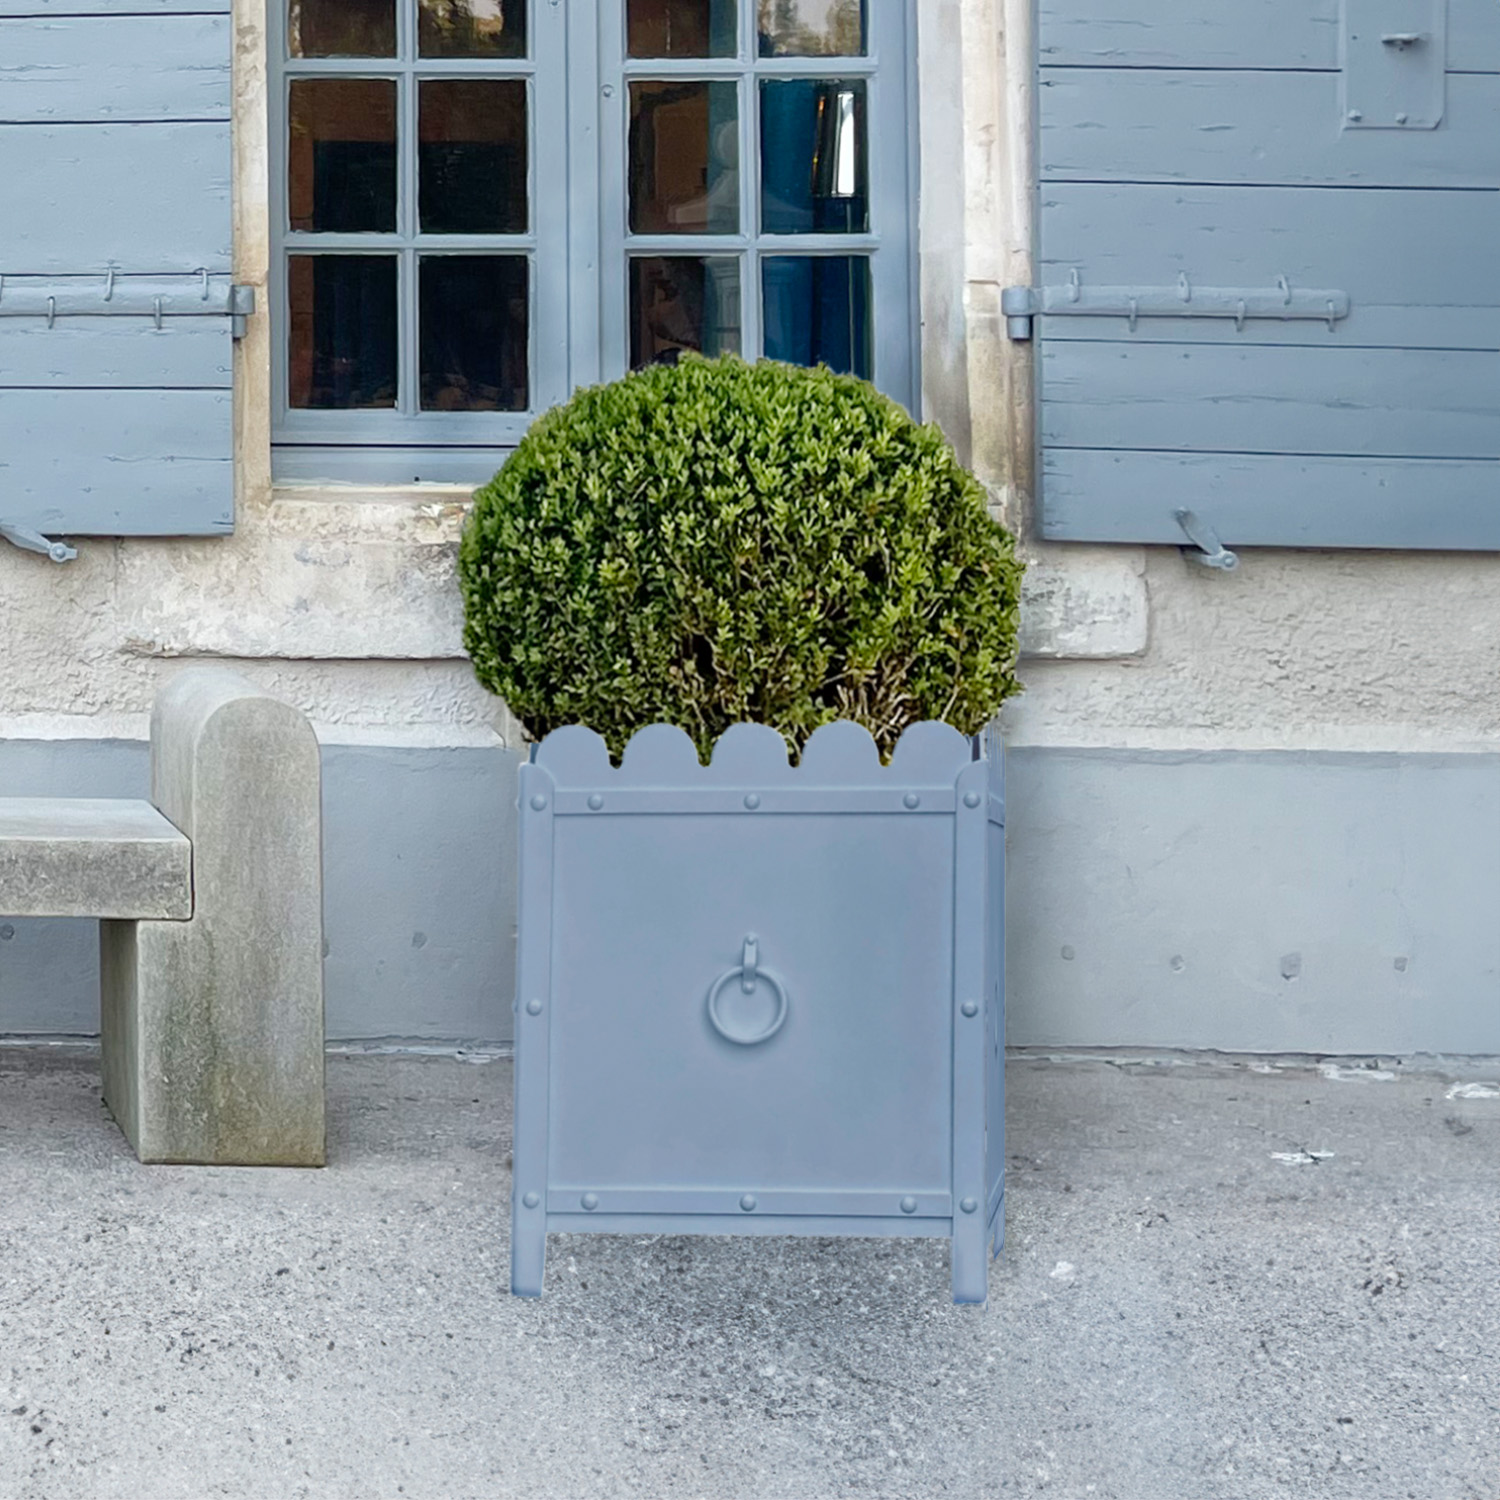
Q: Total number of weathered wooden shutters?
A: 2